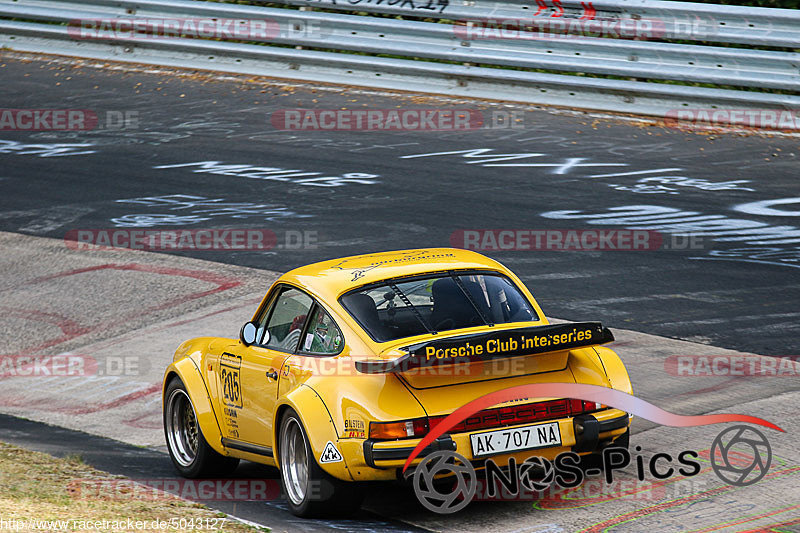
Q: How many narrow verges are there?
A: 1